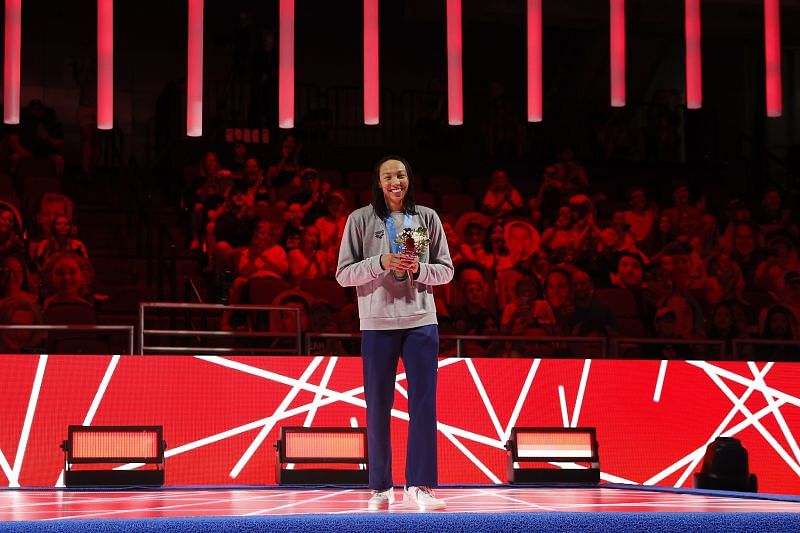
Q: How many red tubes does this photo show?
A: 10